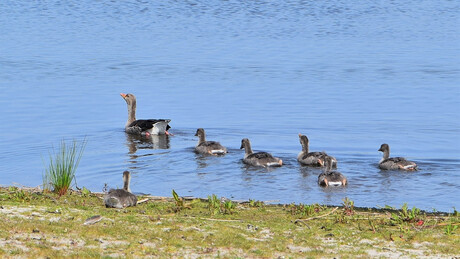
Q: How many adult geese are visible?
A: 1